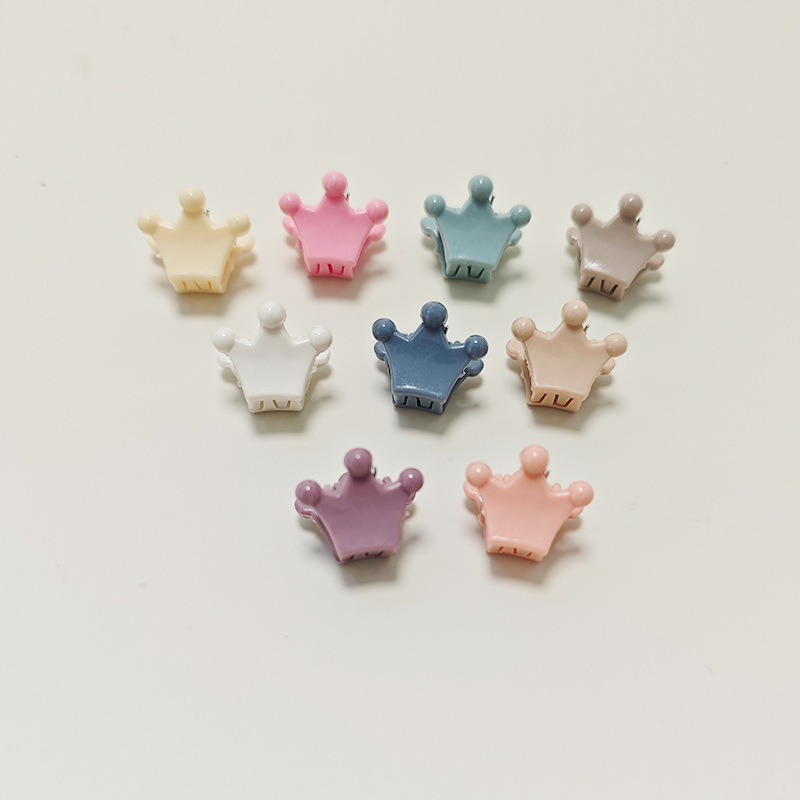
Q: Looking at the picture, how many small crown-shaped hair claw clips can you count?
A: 9